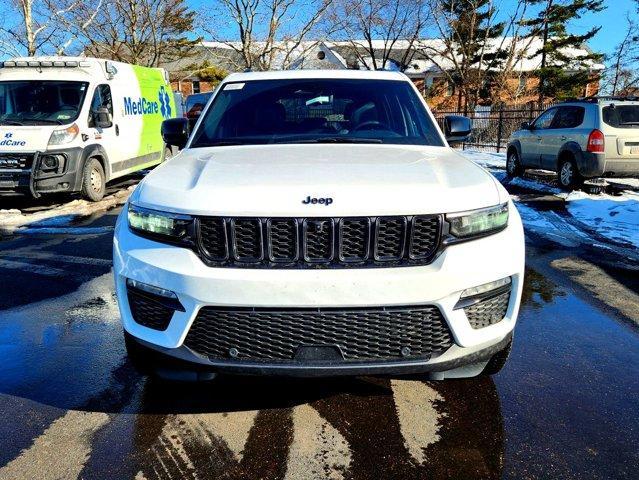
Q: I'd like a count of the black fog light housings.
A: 2